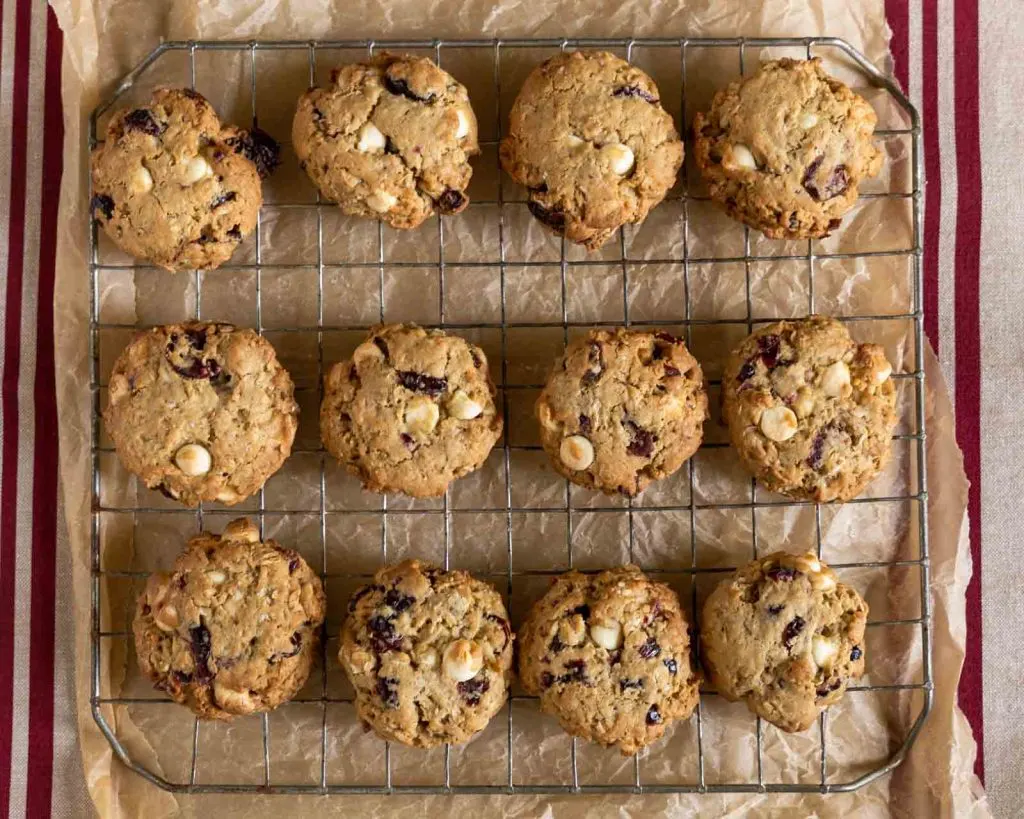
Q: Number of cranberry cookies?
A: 12